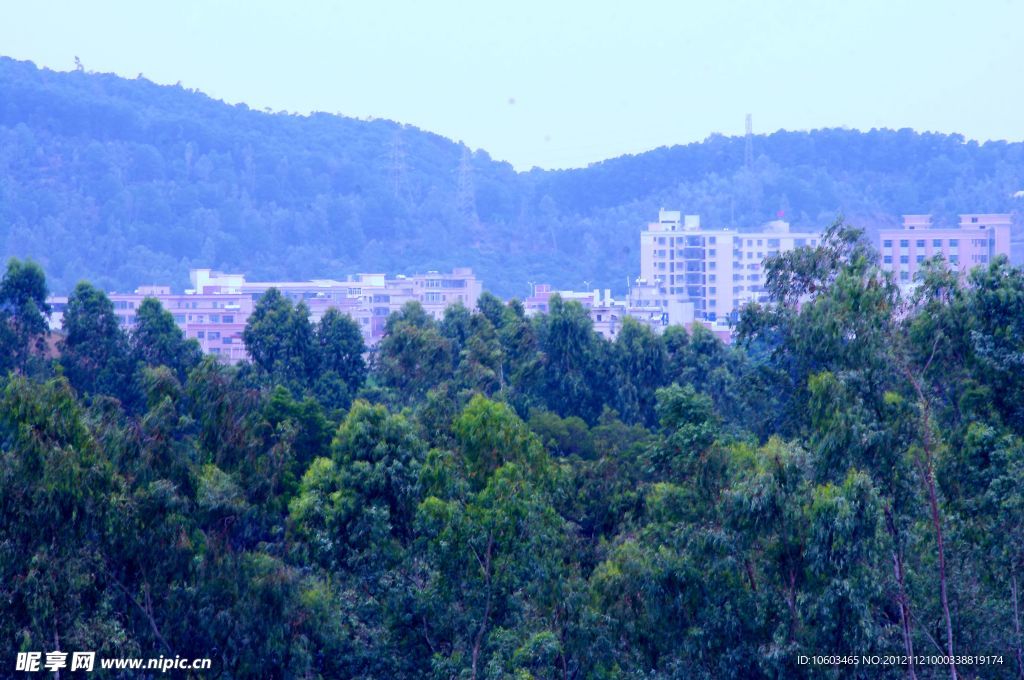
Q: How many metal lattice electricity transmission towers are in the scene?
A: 3